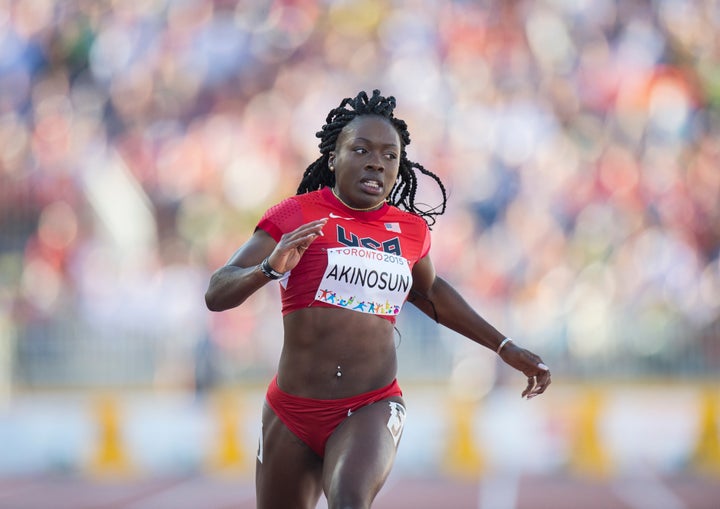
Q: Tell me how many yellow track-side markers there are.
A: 5